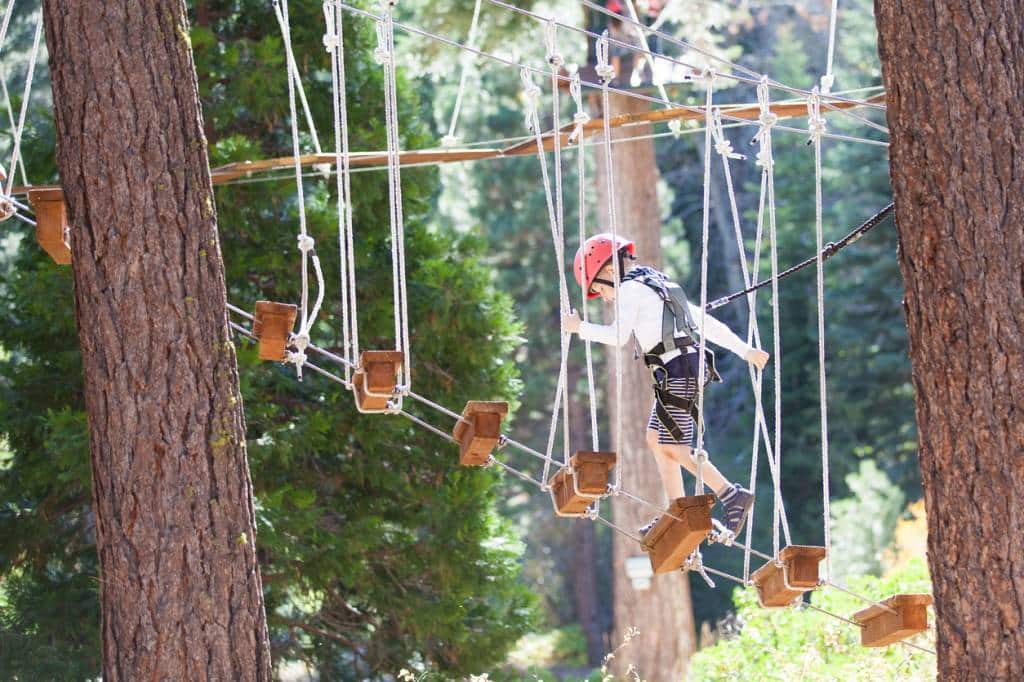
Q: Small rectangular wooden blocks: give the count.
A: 8